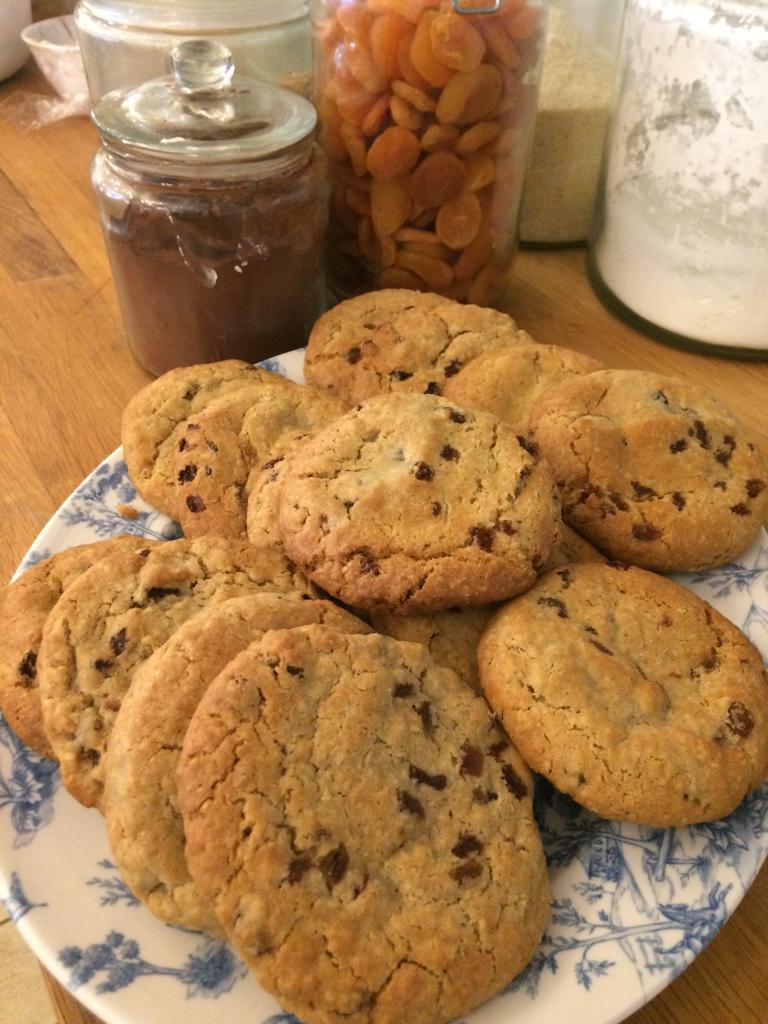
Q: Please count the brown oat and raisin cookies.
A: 13